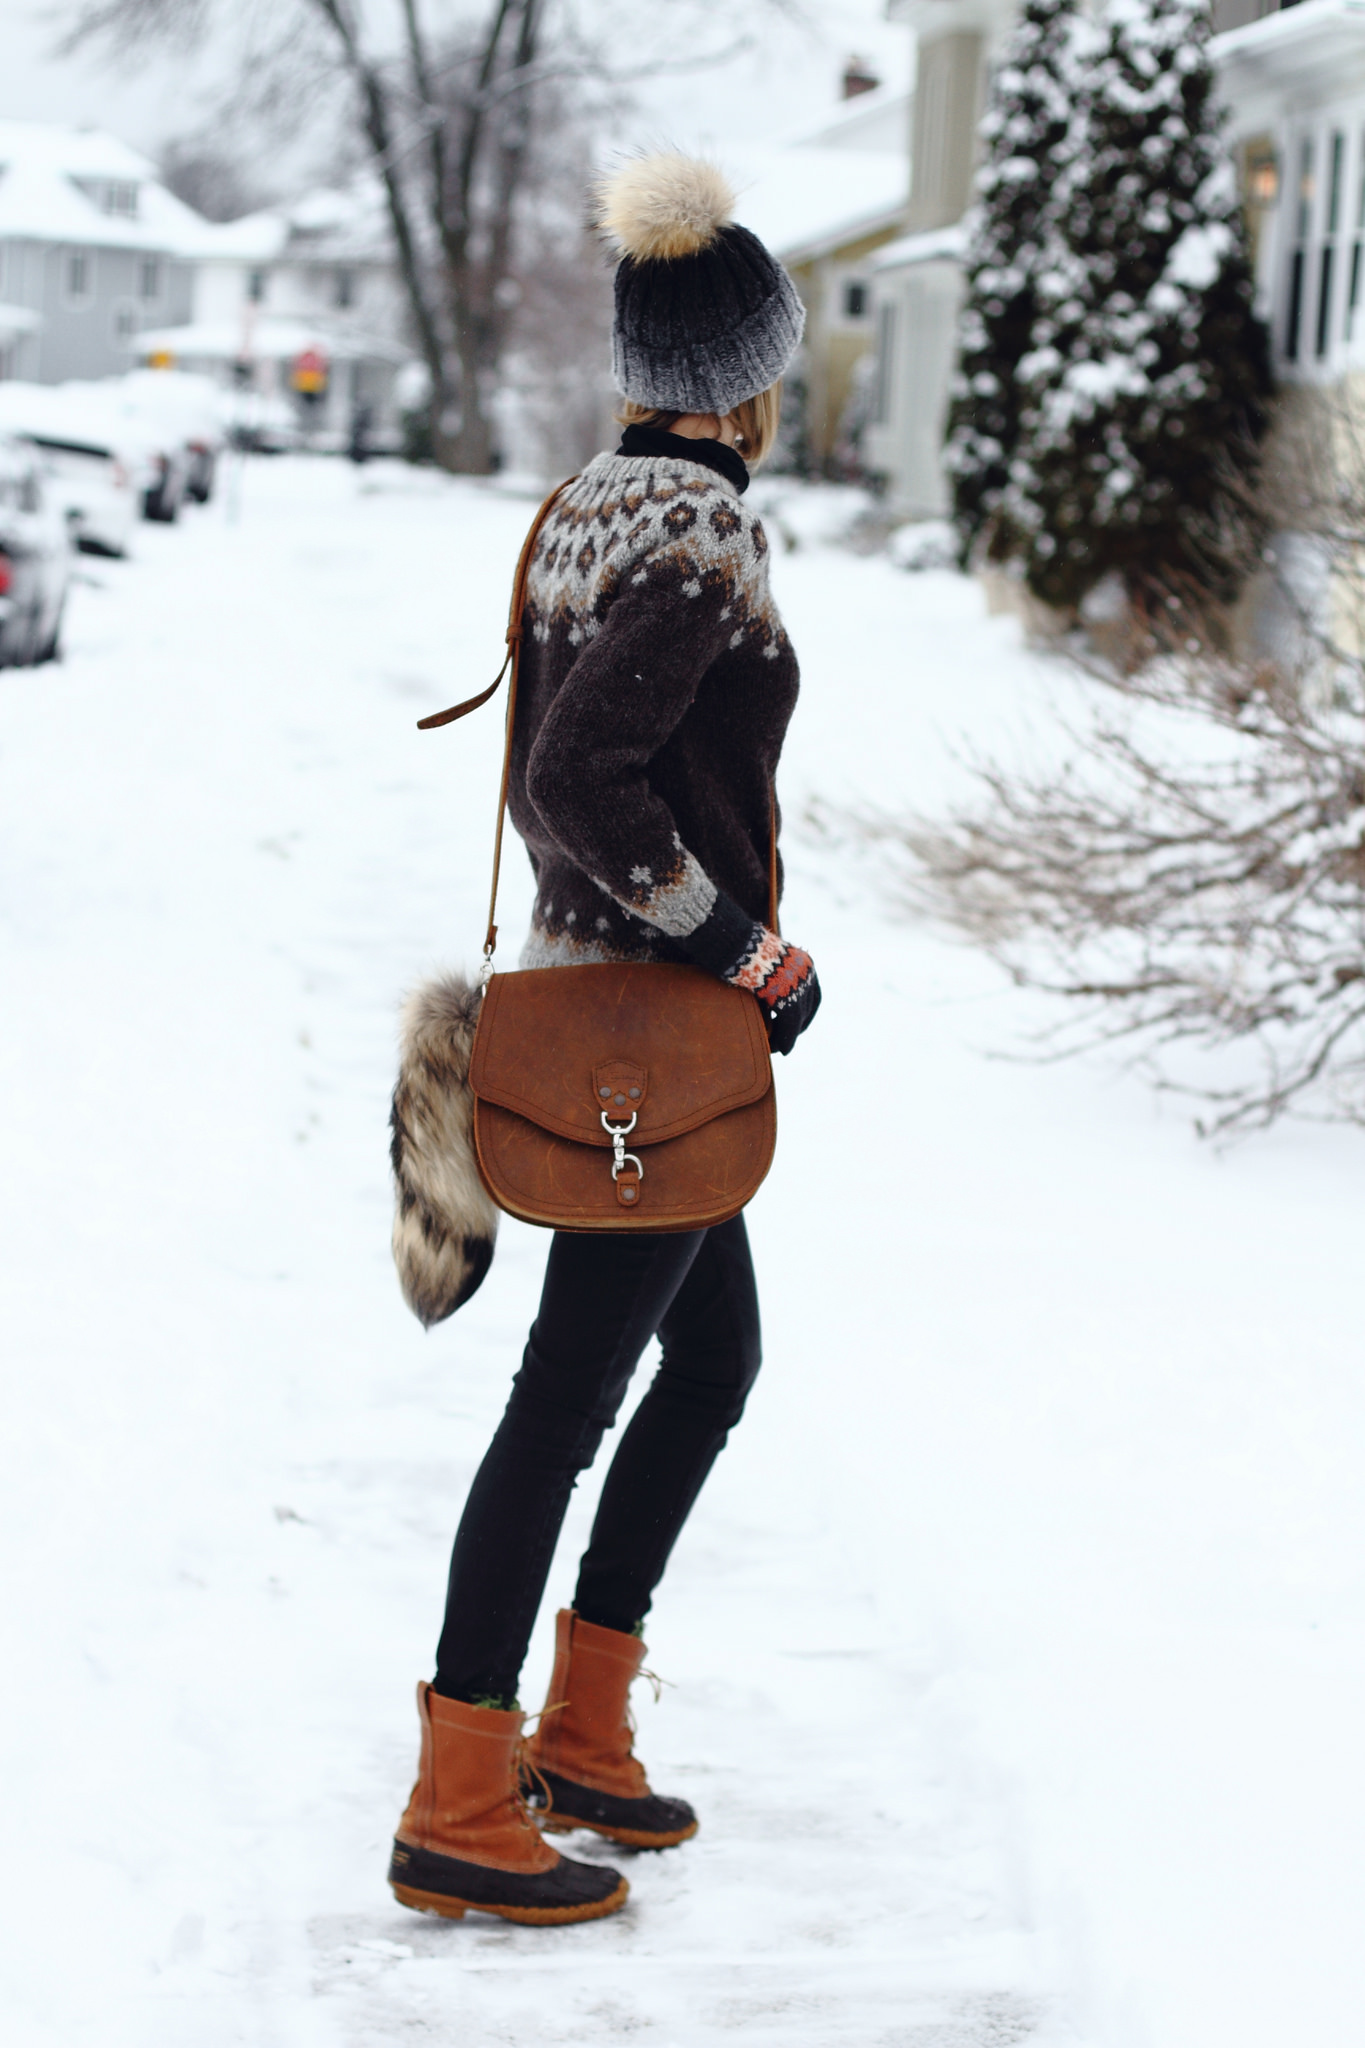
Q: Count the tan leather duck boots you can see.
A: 2